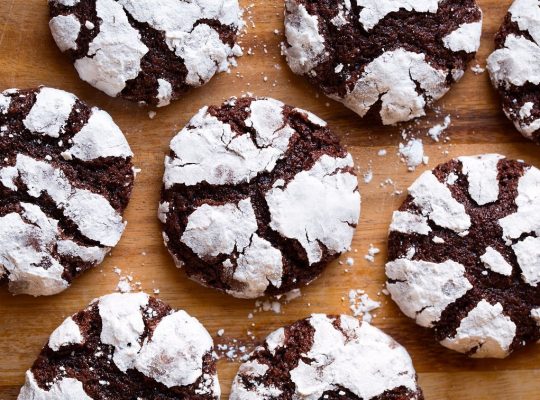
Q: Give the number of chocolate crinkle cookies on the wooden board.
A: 8